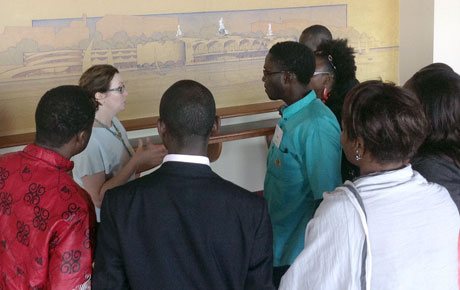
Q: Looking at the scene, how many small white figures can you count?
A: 3